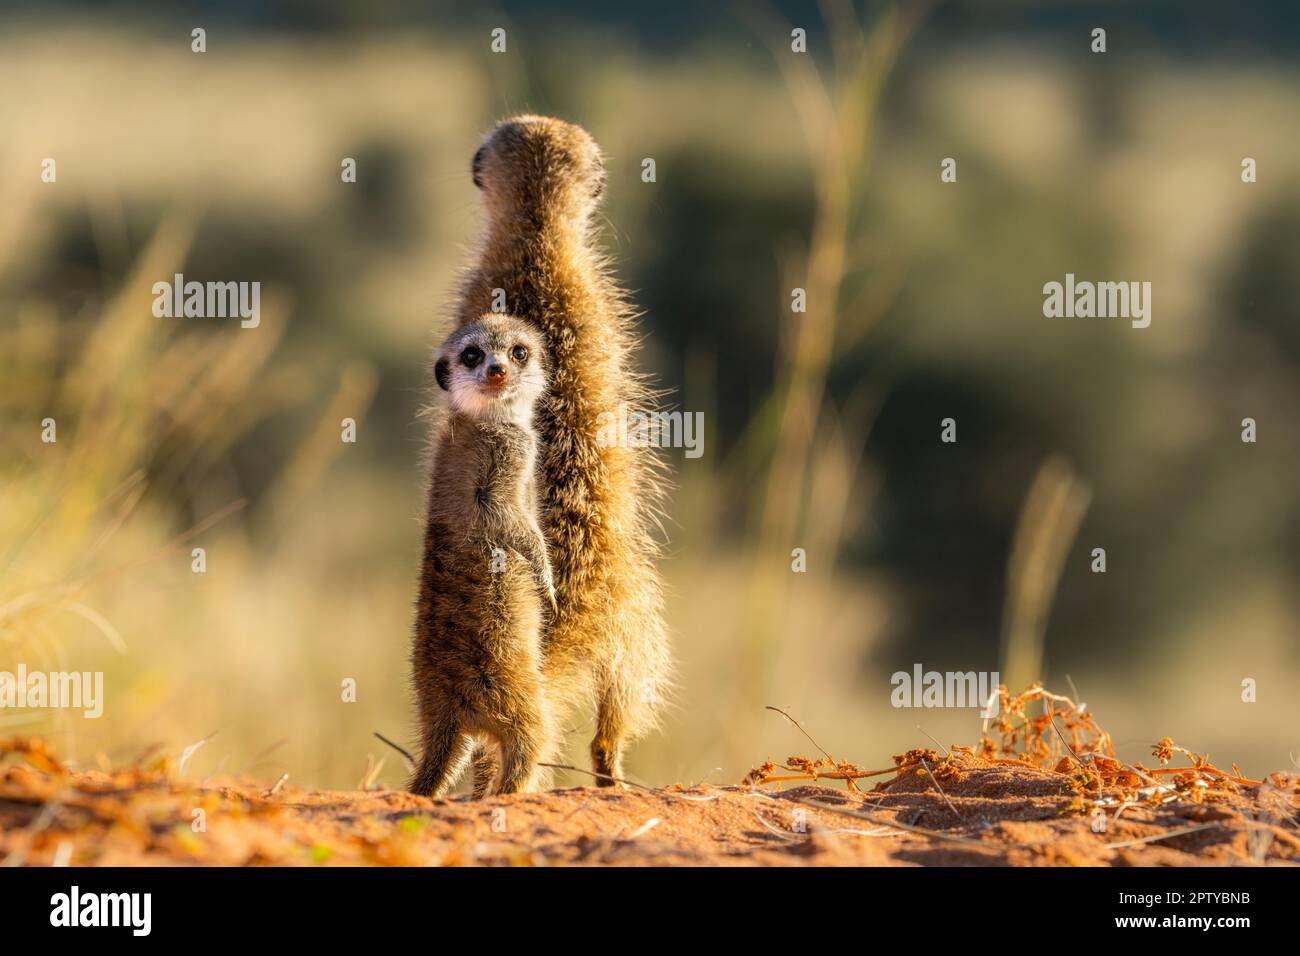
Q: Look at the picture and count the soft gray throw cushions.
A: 0